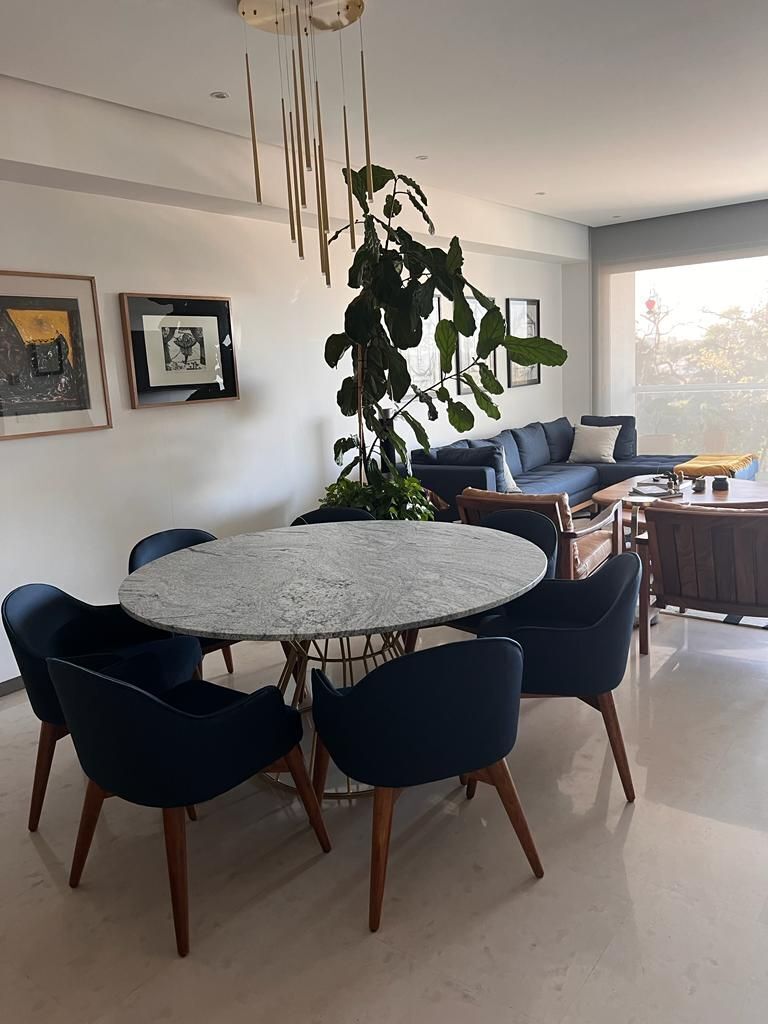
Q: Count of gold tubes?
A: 10